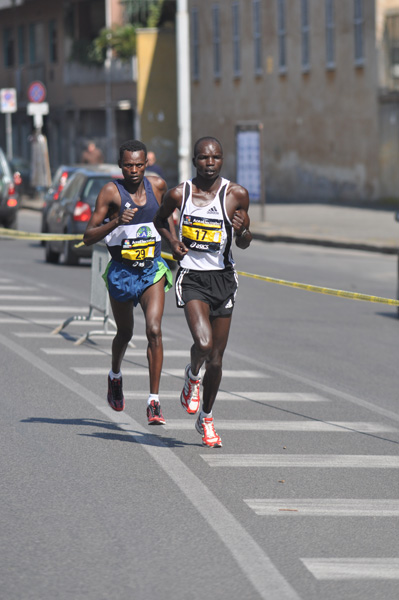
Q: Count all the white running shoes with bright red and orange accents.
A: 2